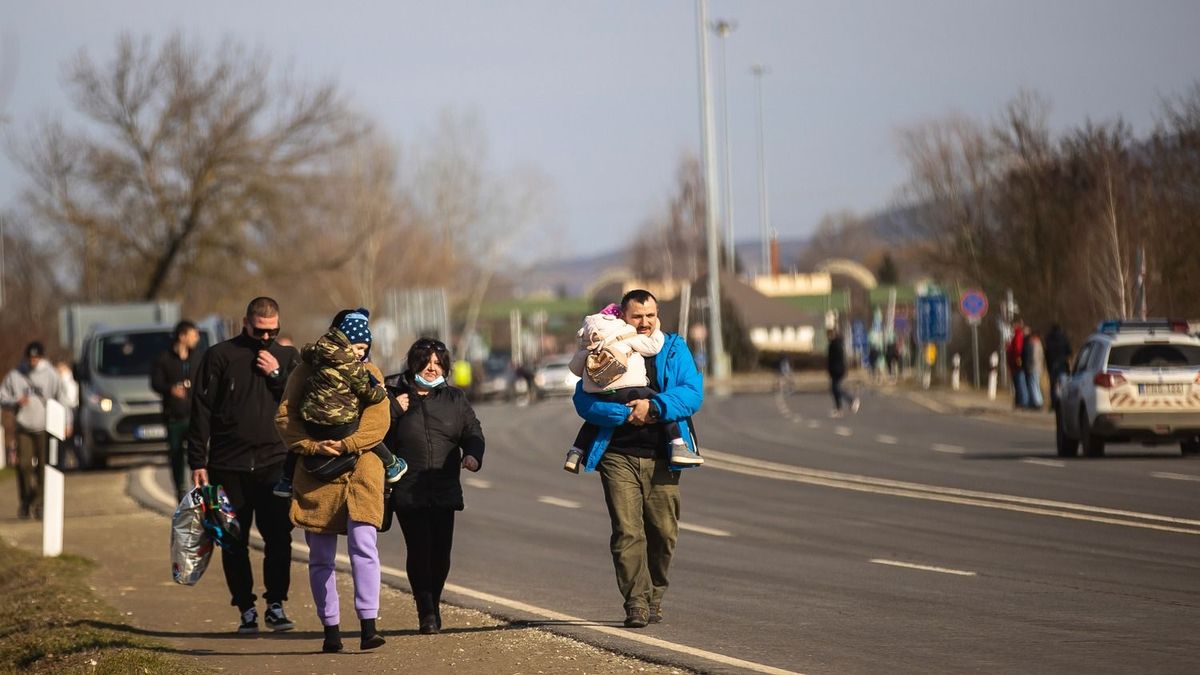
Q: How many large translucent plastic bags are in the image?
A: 1